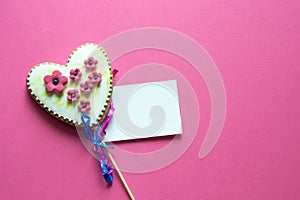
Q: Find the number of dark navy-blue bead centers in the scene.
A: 7